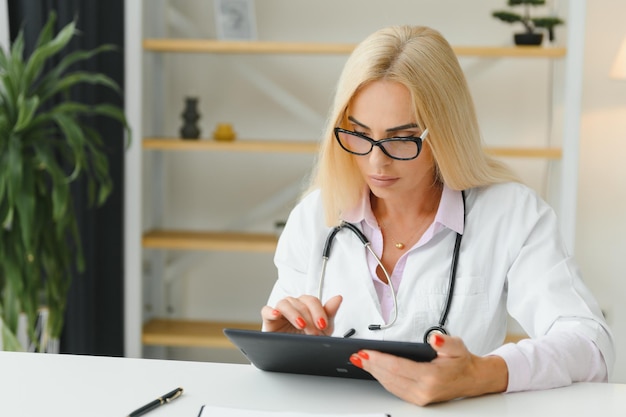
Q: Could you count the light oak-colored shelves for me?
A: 4